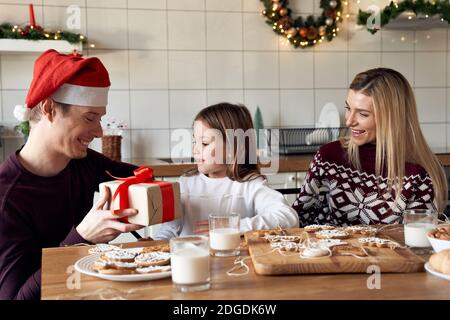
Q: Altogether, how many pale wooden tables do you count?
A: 1